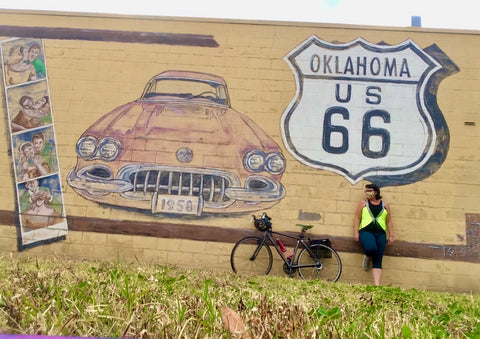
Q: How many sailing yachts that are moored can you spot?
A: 0